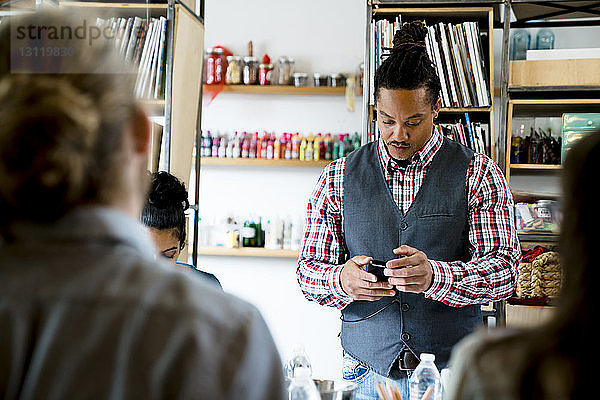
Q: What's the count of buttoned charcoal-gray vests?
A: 1